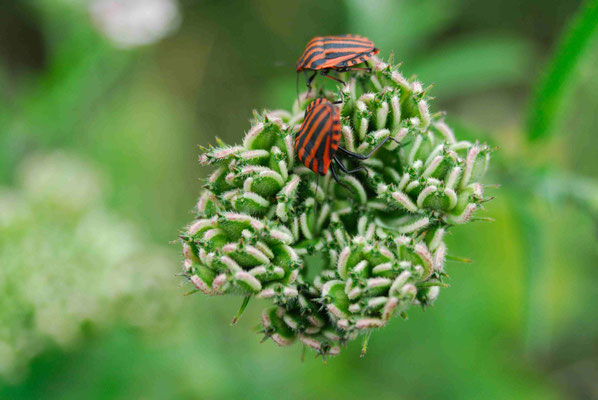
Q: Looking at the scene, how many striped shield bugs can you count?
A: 2